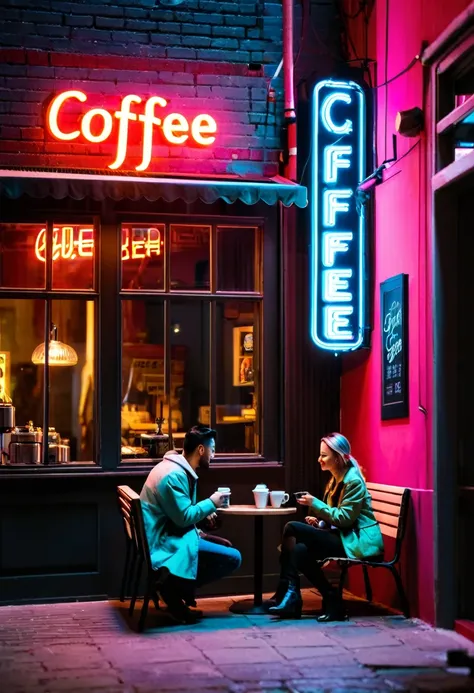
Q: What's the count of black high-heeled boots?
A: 2